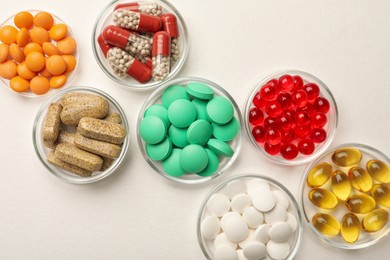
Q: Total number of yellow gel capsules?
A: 11